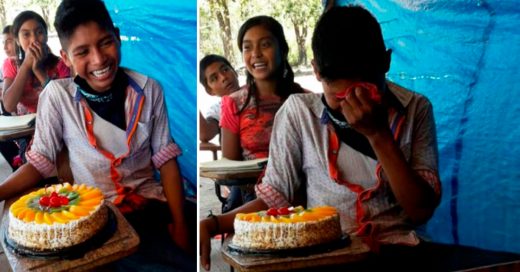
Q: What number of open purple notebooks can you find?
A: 0